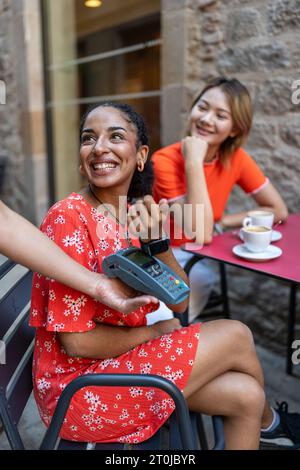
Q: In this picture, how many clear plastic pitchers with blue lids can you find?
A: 0